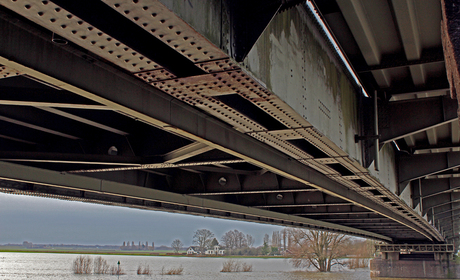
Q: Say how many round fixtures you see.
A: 3